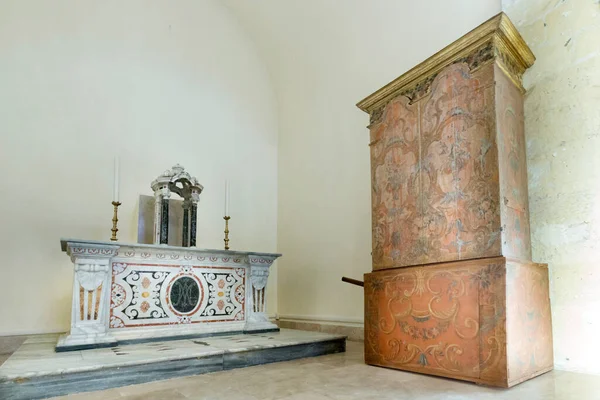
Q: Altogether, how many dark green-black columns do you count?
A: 3